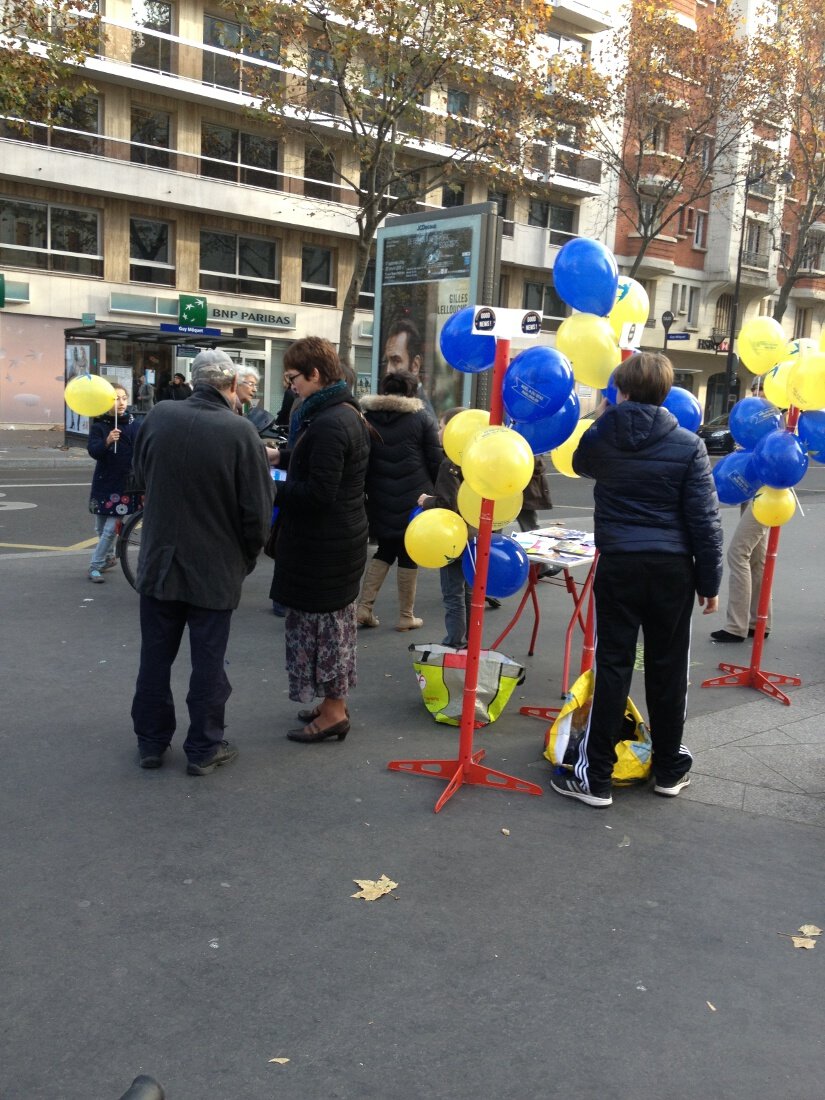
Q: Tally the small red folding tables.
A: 1